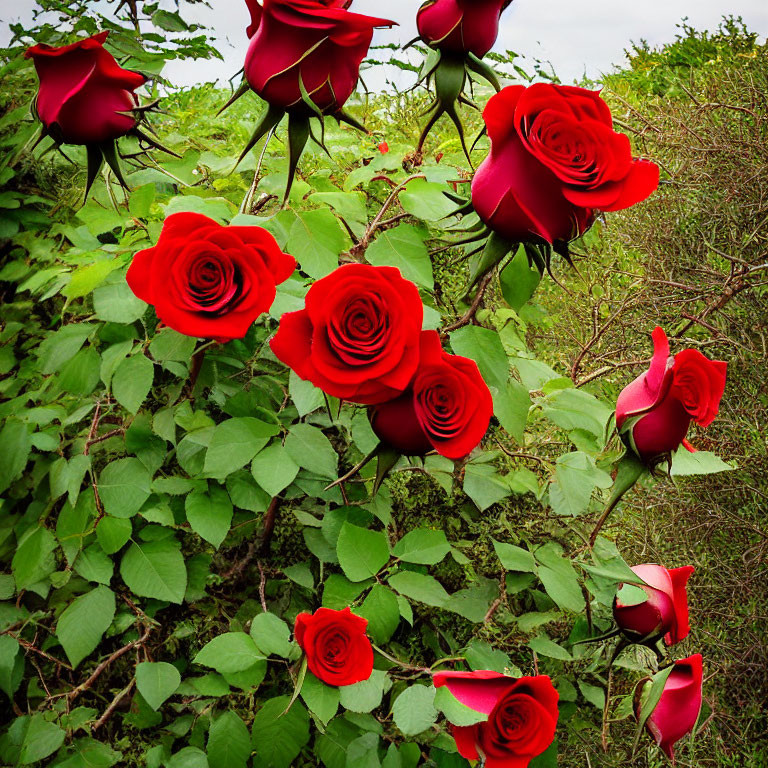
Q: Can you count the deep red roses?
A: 12